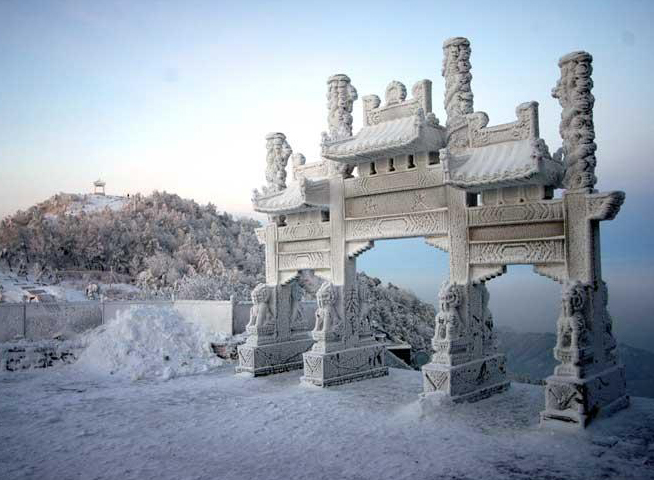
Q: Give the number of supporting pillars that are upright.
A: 4